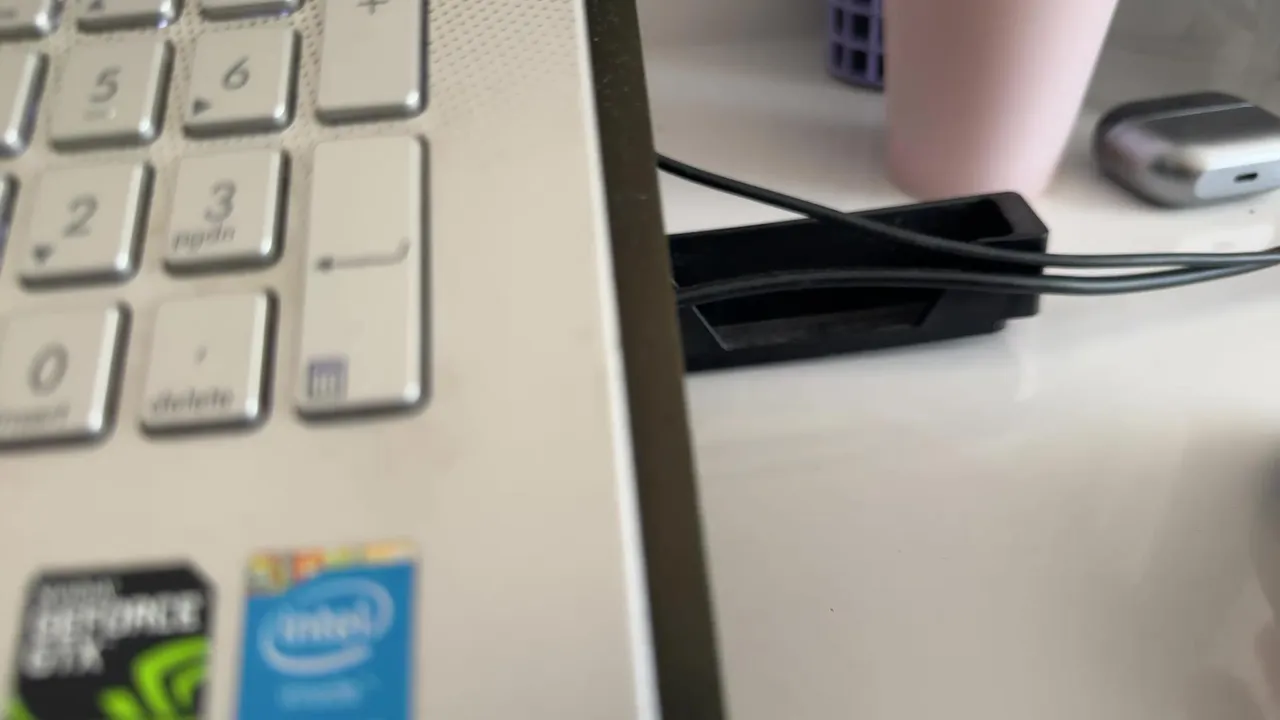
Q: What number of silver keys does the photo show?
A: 13